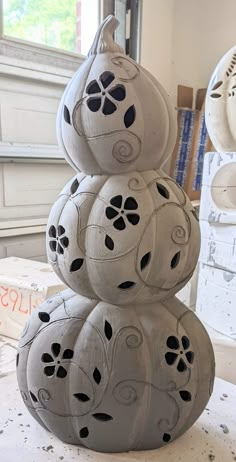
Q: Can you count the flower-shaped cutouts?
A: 5